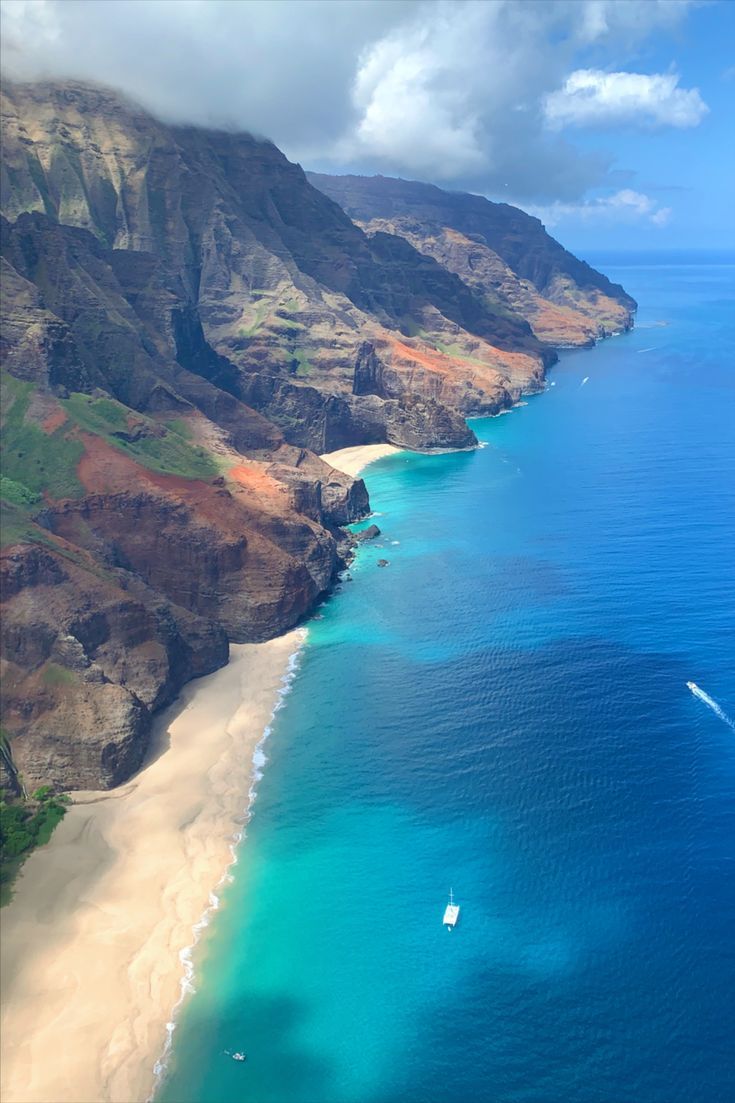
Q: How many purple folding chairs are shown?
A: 0